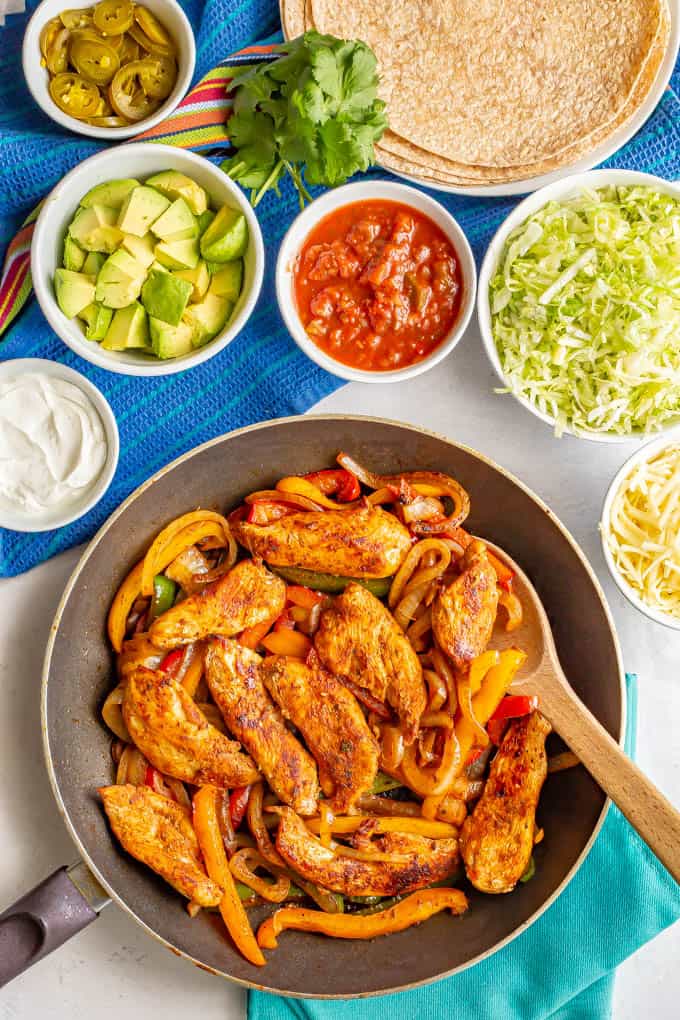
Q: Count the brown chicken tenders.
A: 10